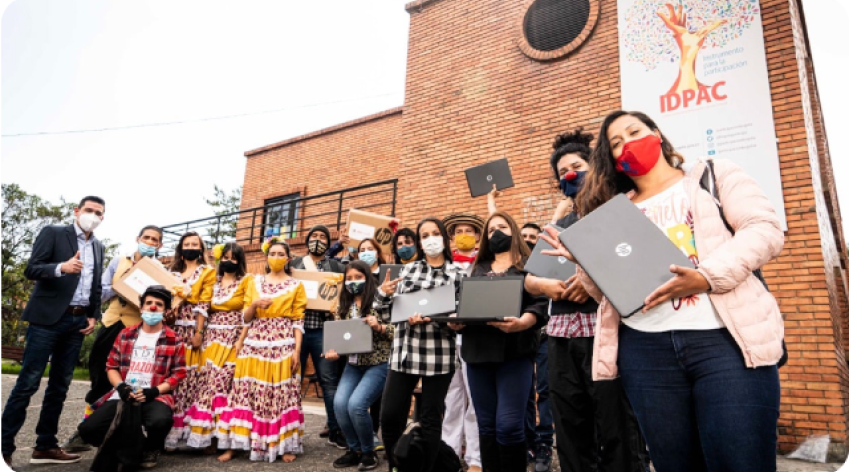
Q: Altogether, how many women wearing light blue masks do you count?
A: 1